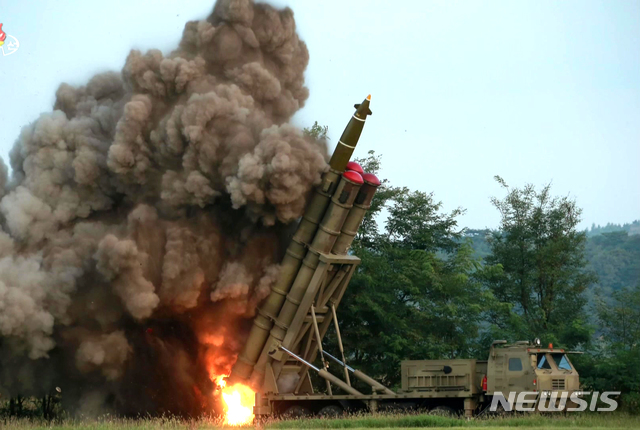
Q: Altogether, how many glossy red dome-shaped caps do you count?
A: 3